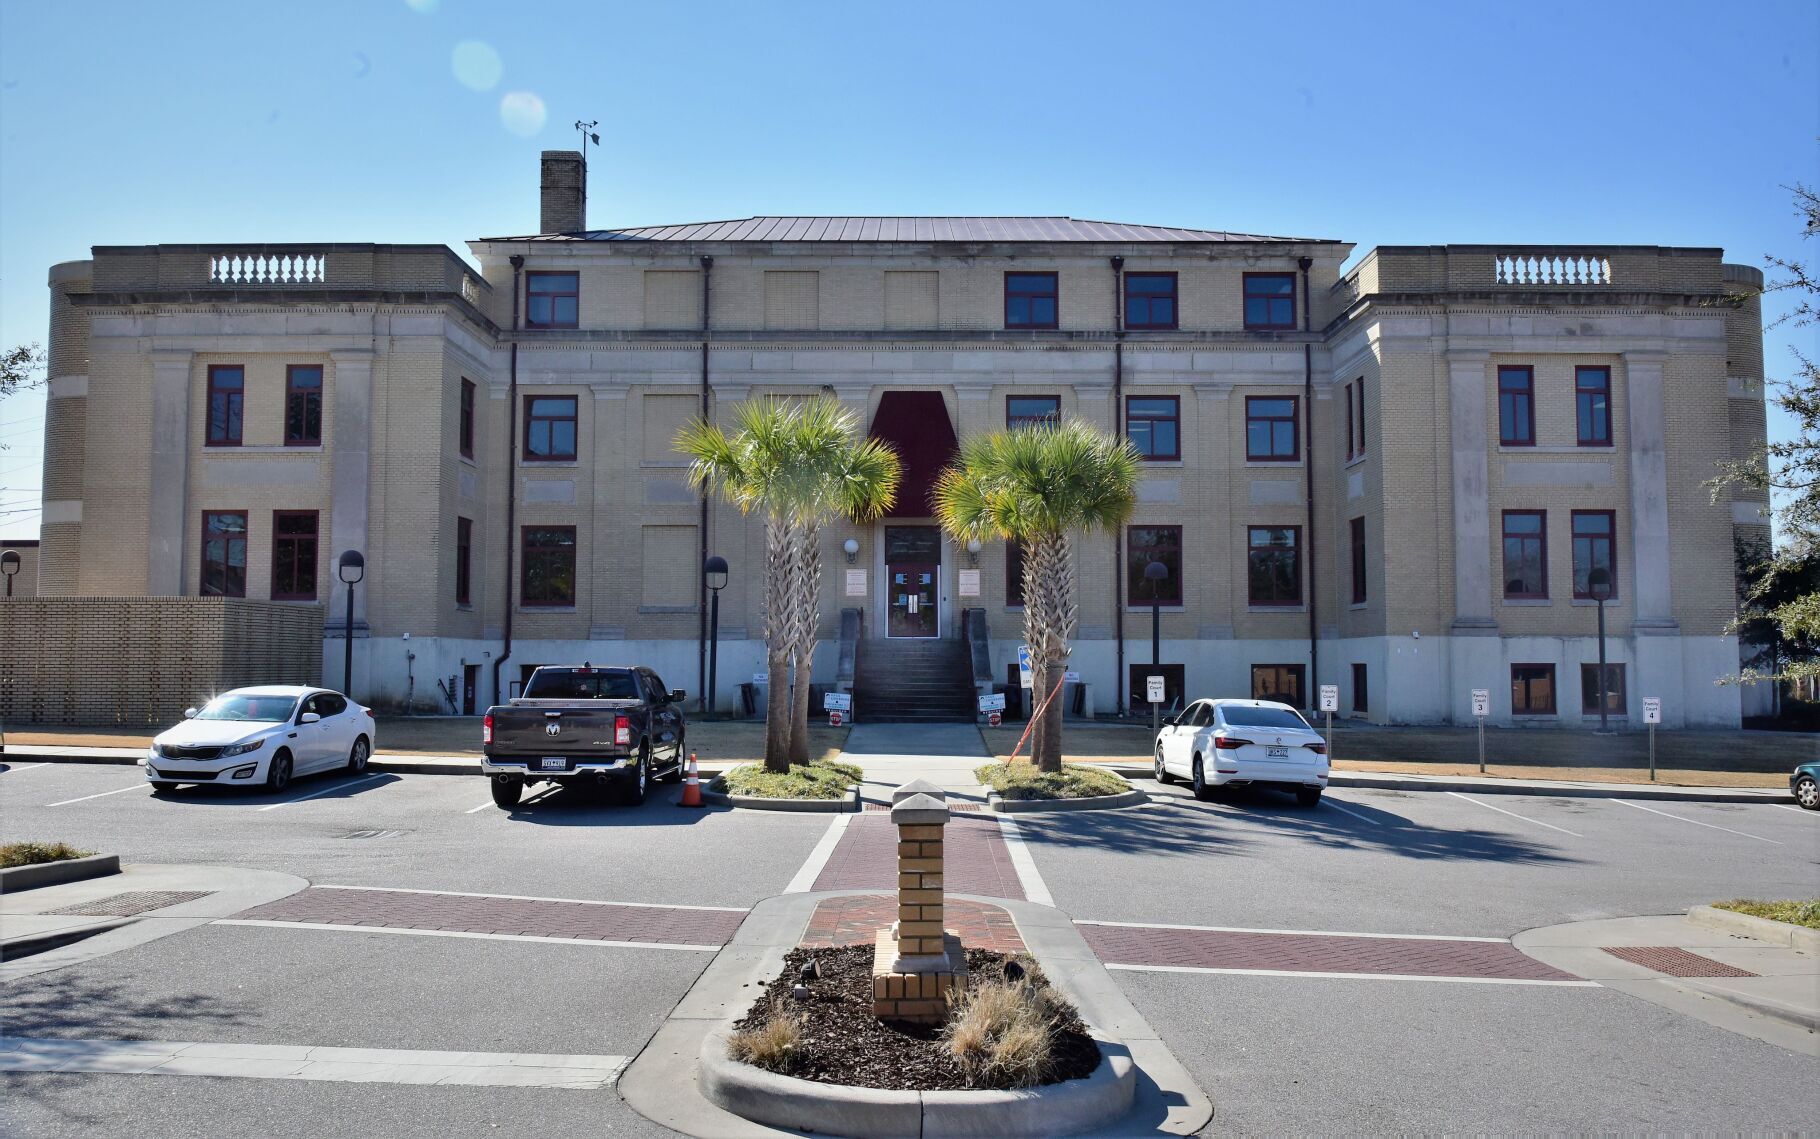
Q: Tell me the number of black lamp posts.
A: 5